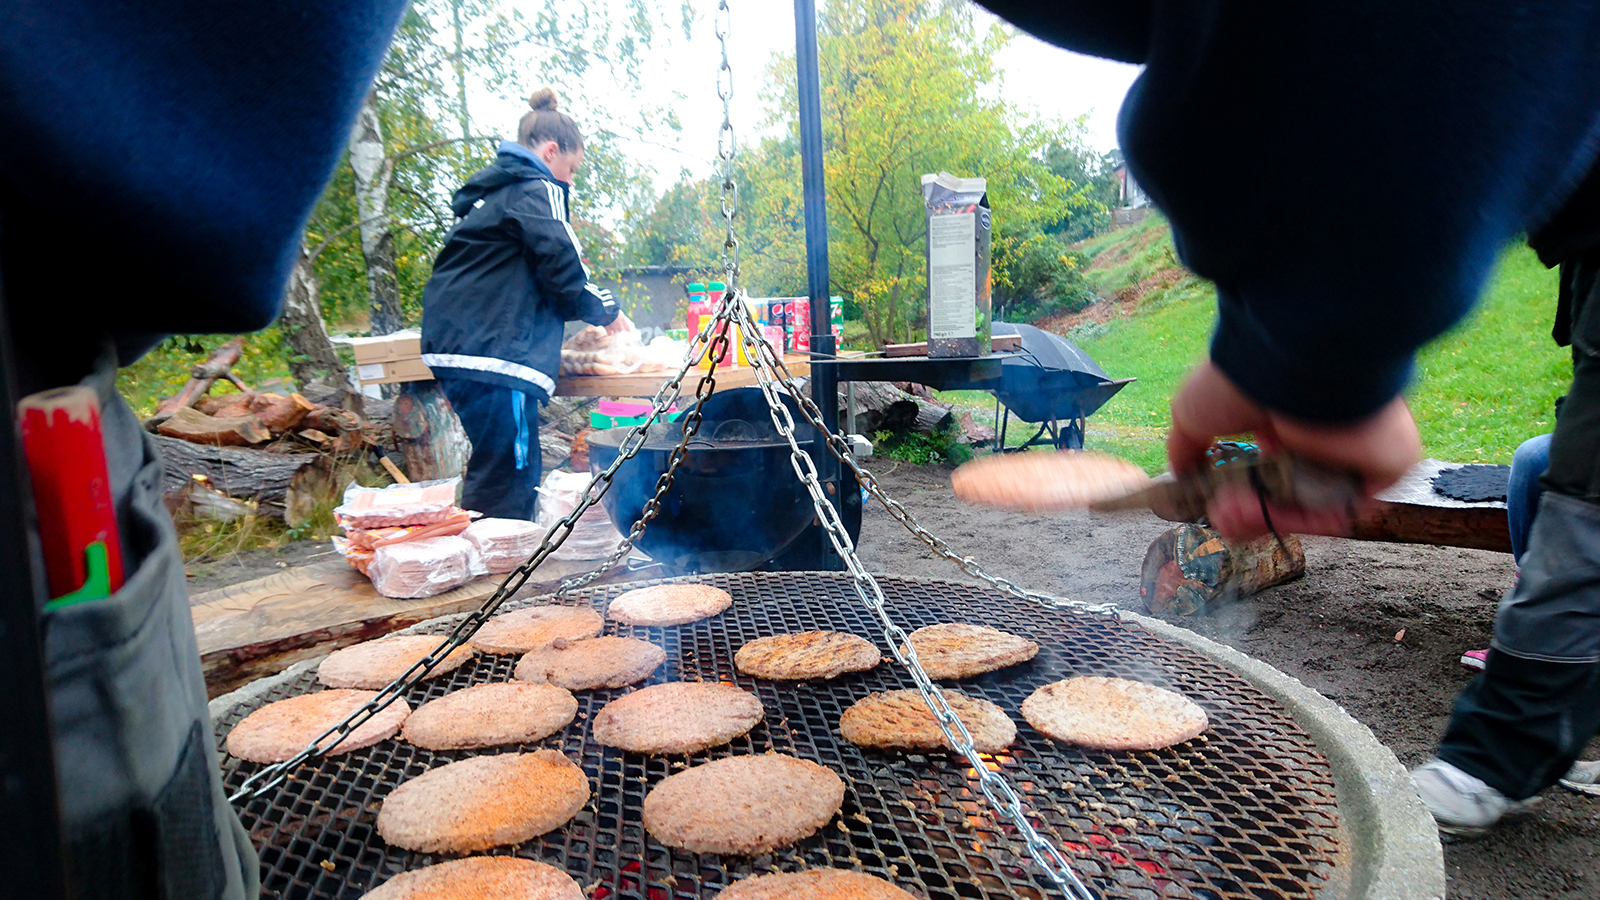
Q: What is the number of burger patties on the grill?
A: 15